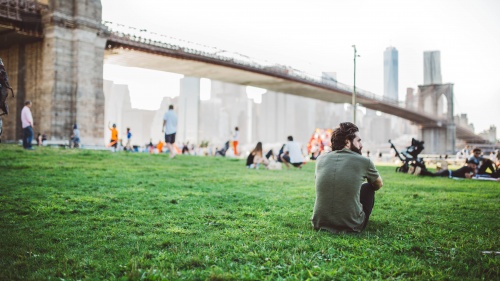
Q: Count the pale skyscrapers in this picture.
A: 2